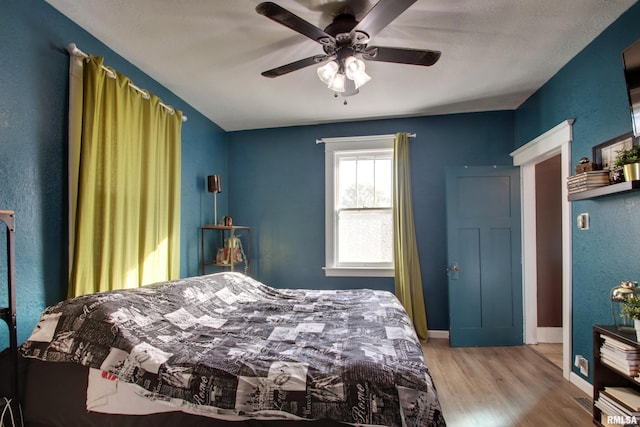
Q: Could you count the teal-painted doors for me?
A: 1